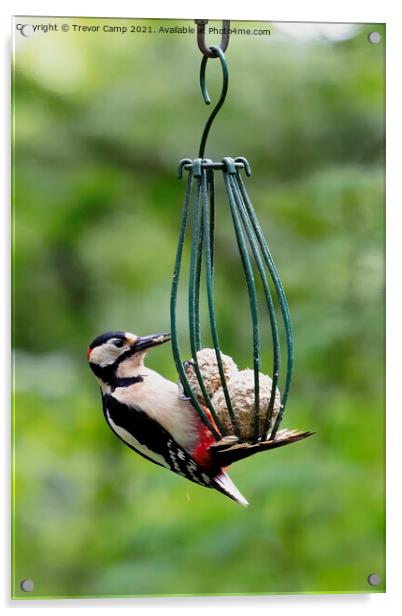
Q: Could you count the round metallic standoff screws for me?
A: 4